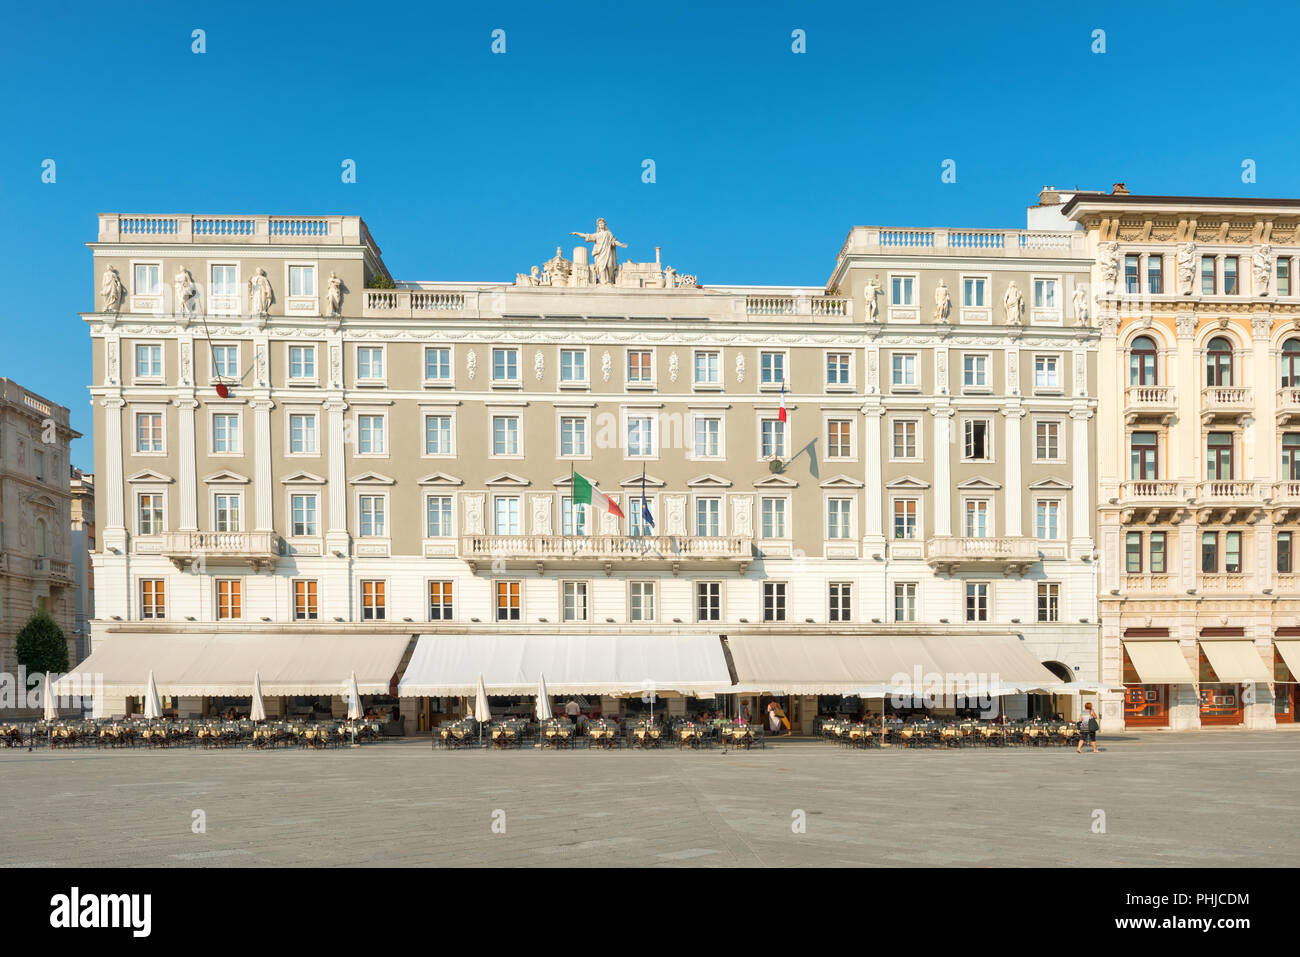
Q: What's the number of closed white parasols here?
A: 6